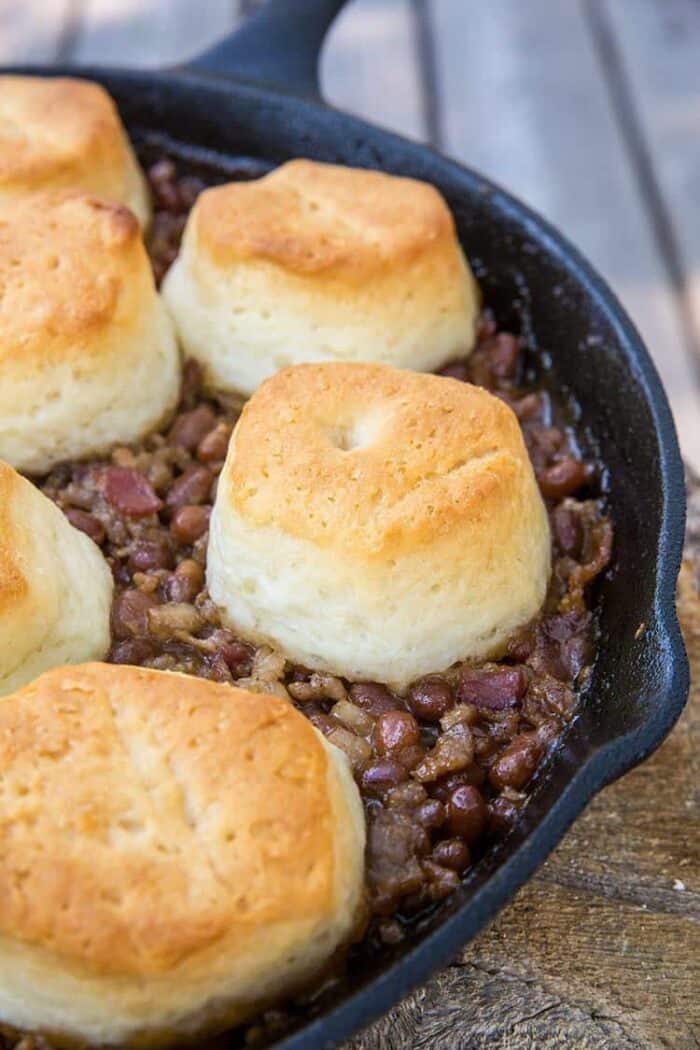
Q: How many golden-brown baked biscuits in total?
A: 6